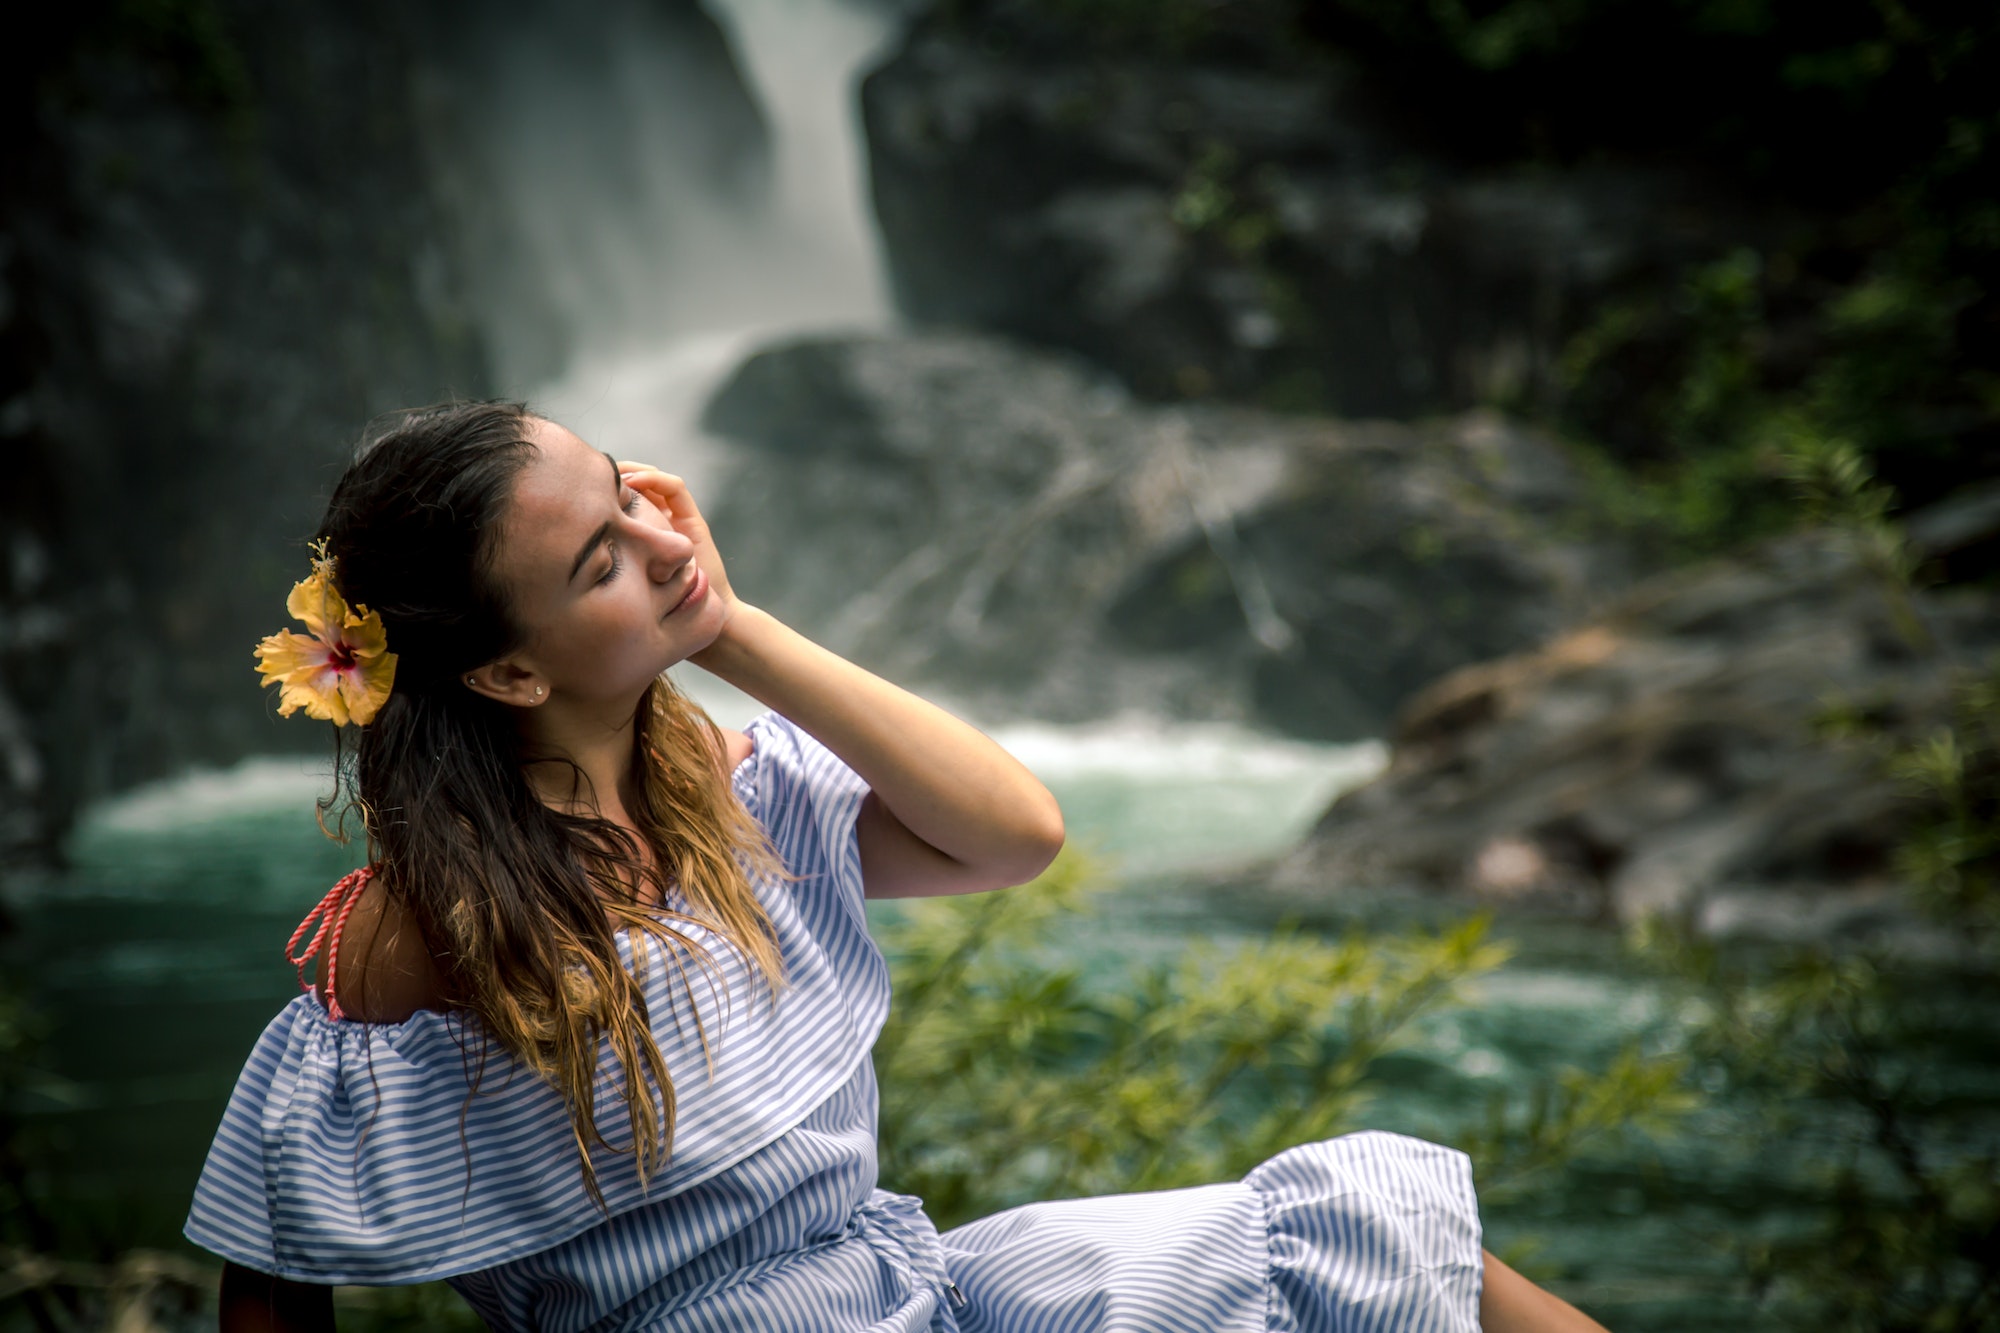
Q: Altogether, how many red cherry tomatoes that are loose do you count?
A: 0